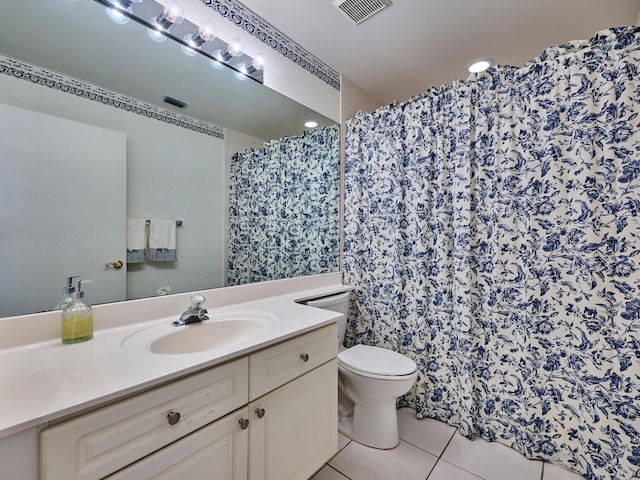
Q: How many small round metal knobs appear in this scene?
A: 4